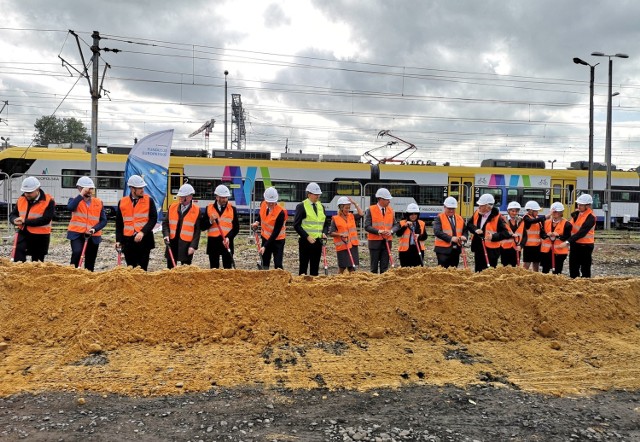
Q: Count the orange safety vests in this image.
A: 15